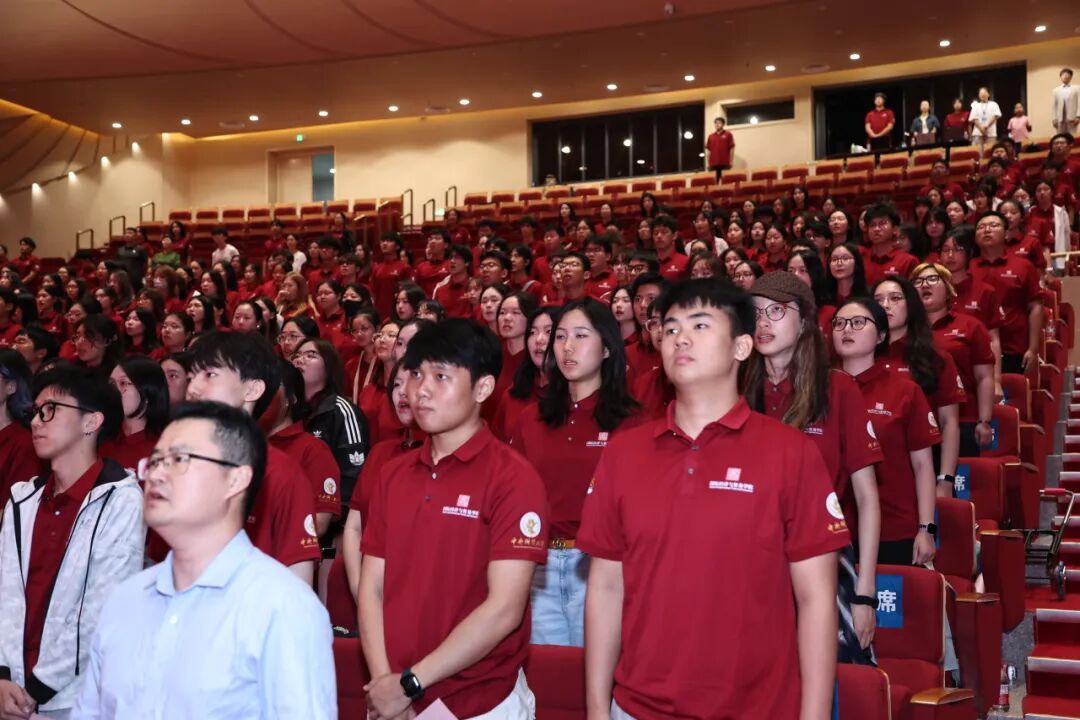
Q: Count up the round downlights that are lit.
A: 13